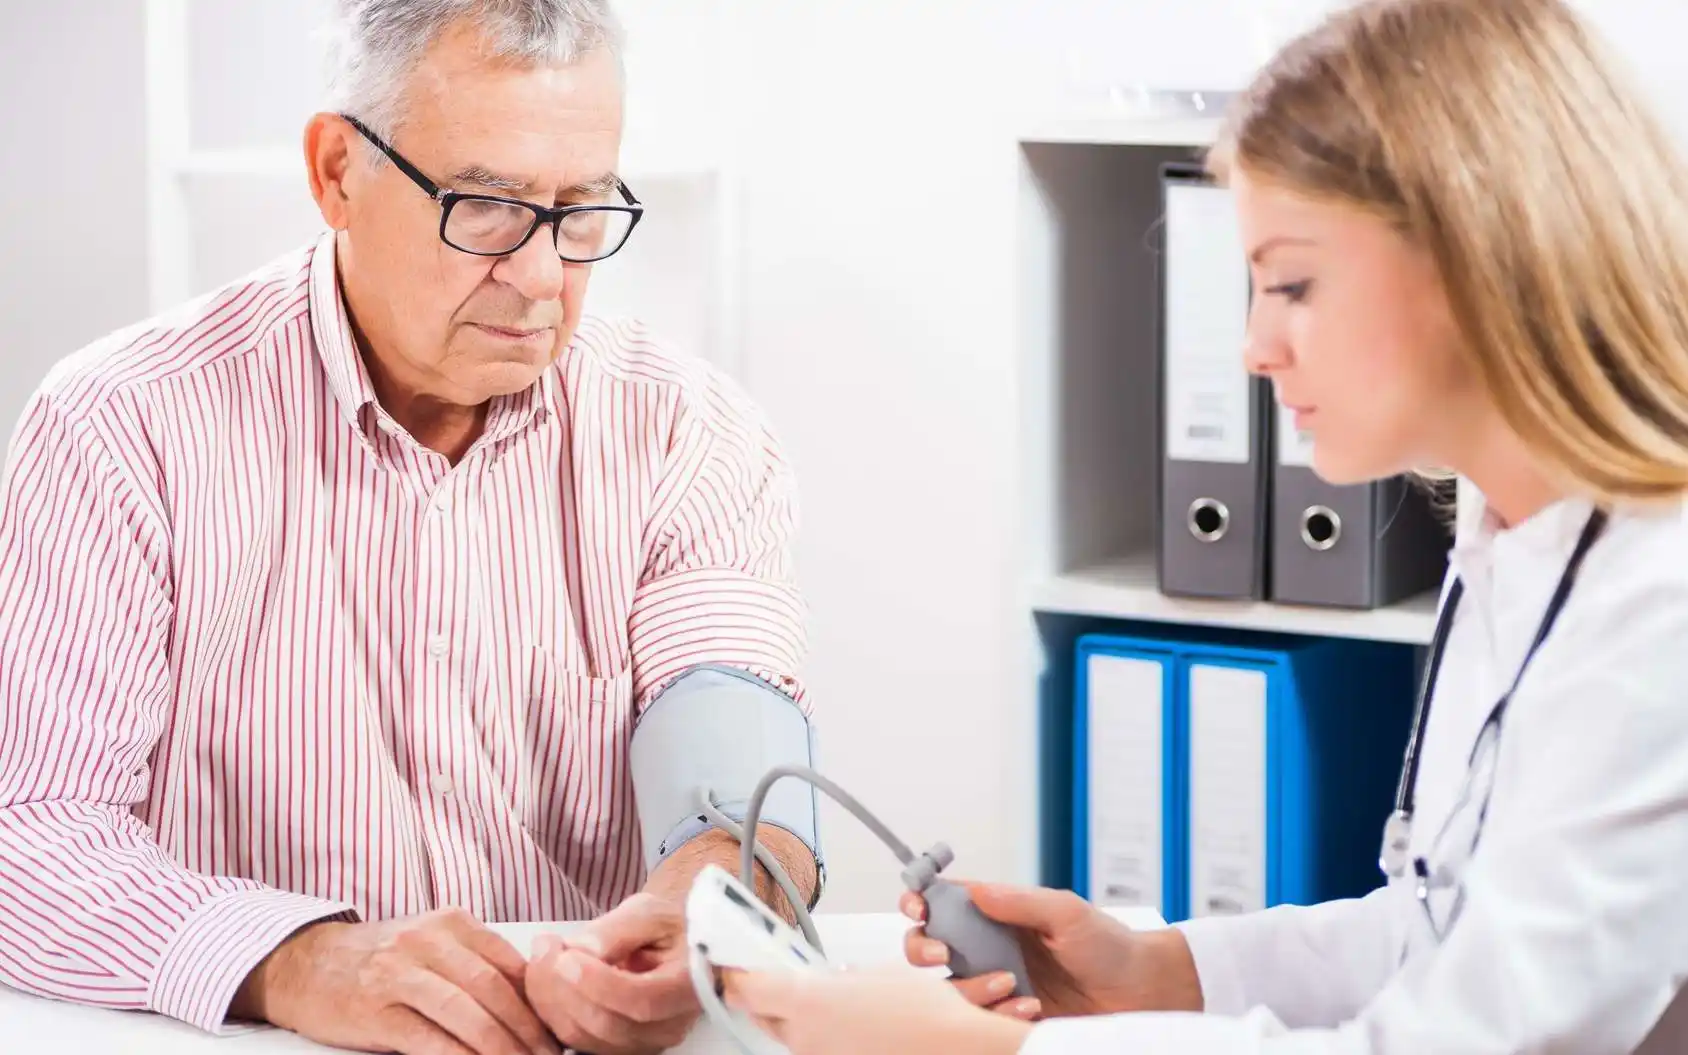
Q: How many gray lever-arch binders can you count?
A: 2